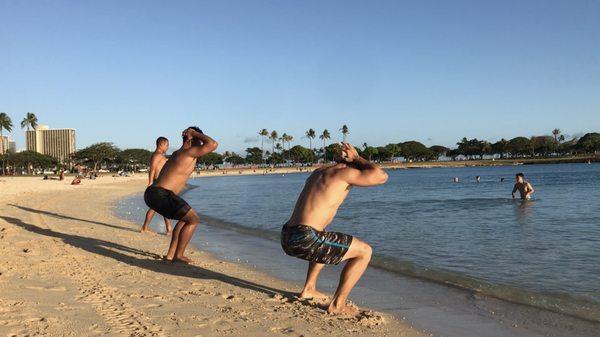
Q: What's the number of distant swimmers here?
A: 3